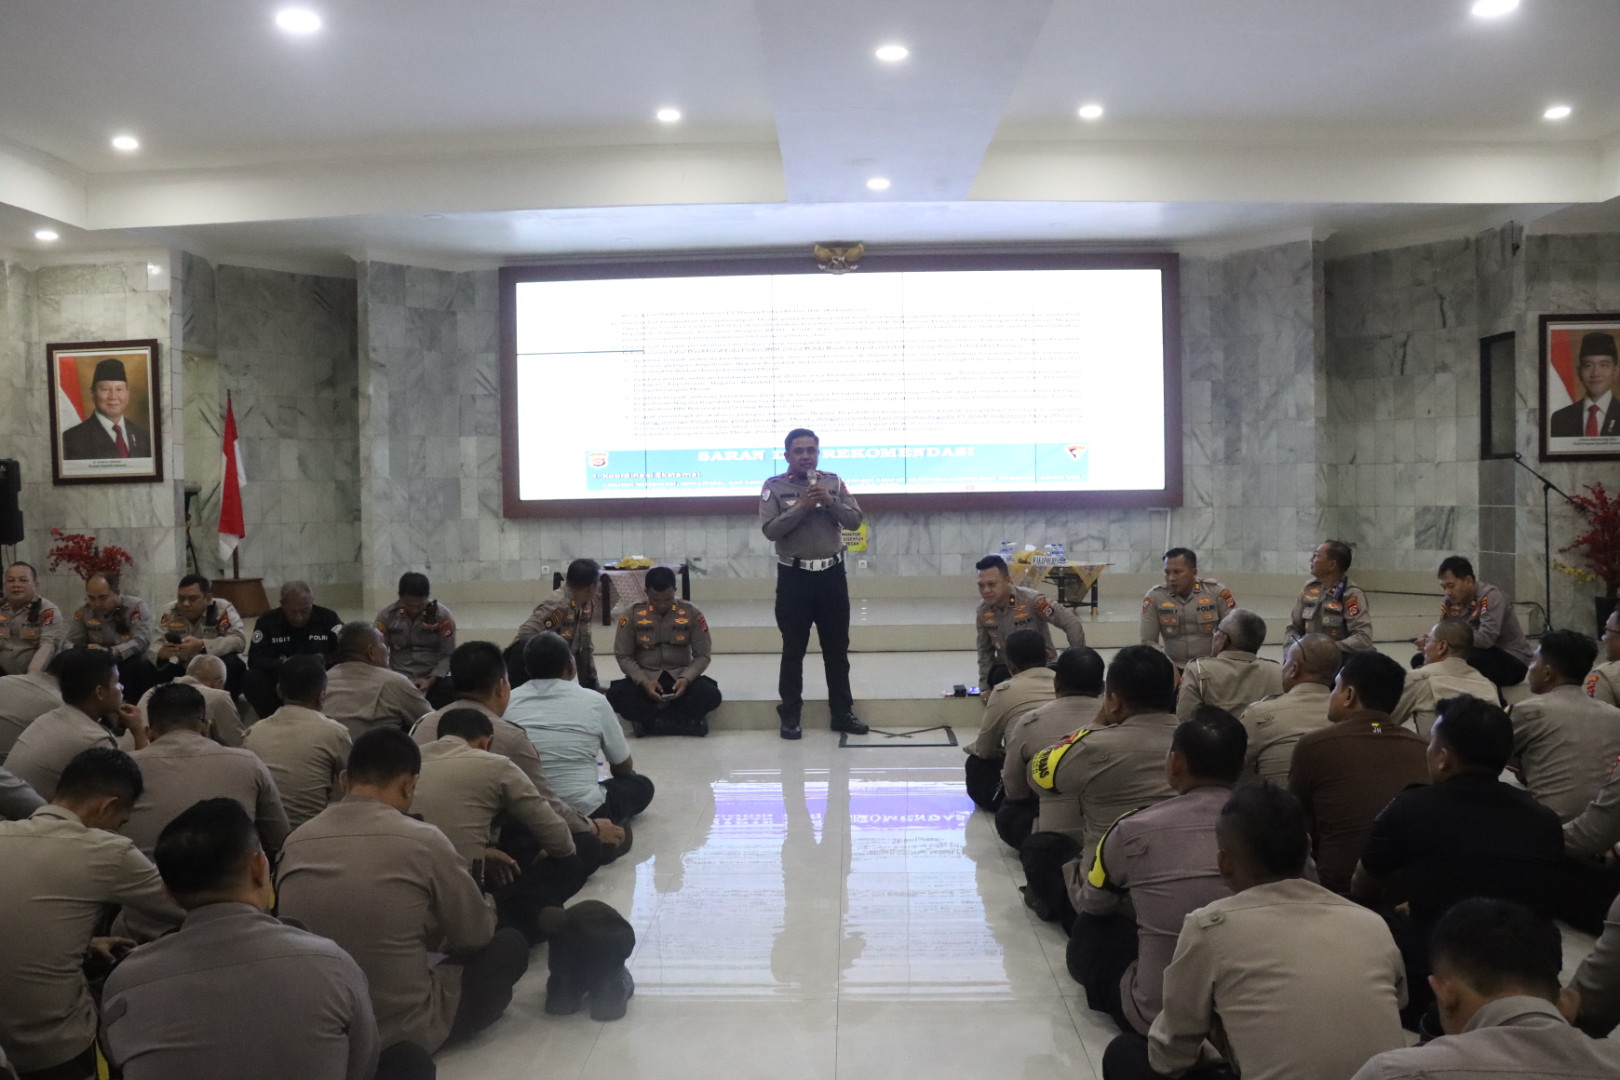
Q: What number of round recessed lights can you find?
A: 9